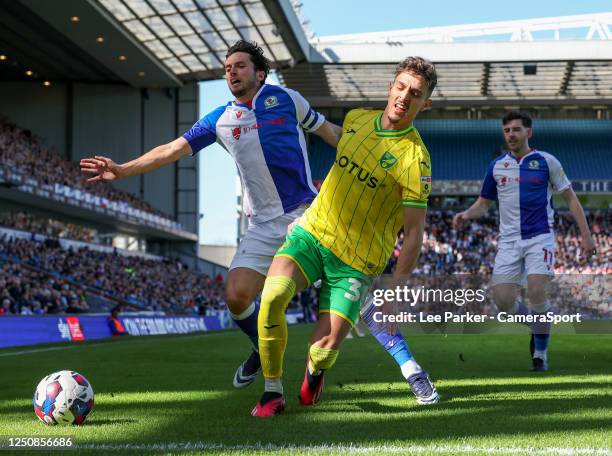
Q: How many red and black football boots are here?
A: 2